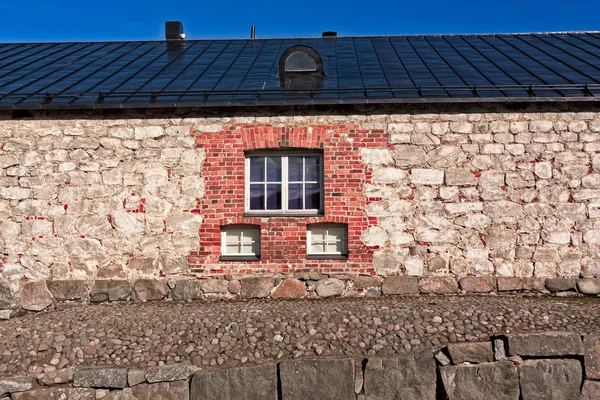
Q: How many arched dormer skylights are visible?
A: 1